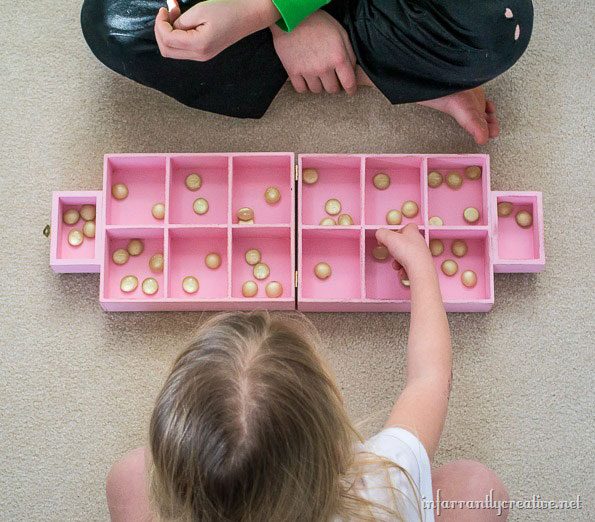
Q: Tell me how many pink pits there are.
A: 14